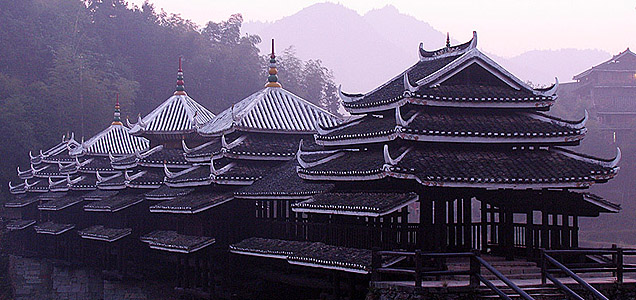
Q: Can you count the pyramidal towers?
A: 3